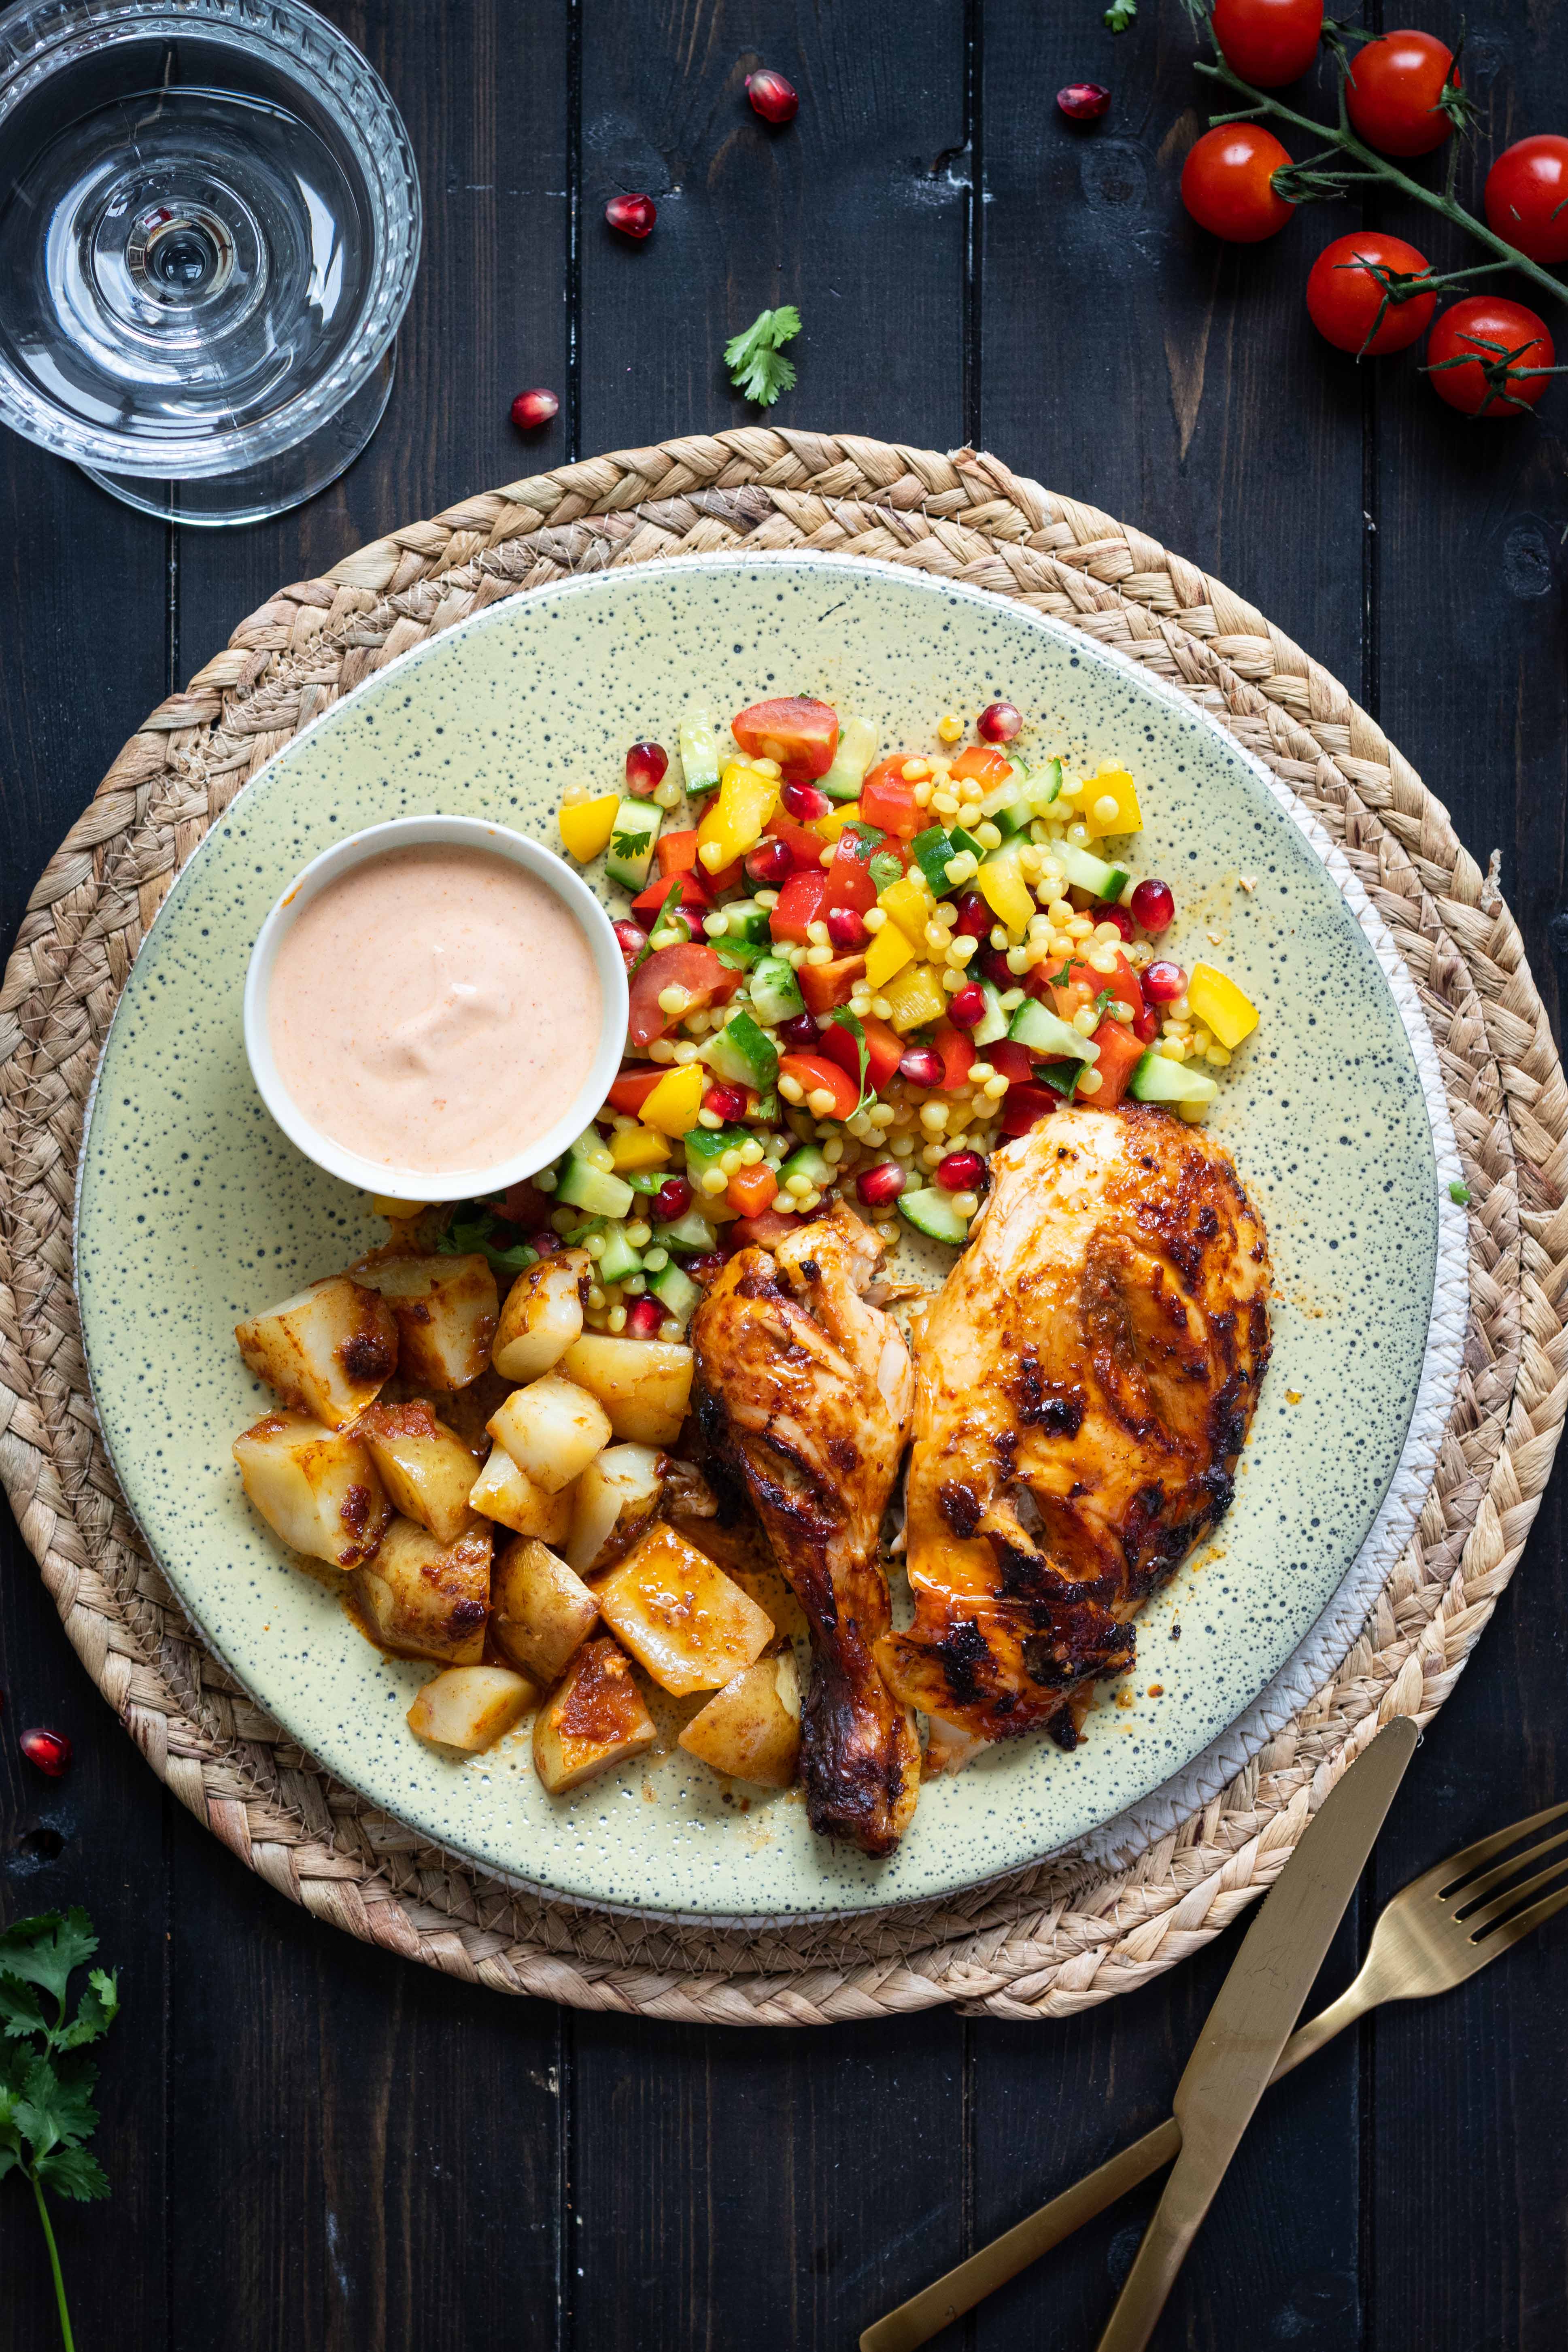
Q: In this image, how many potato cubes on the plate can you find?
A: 15